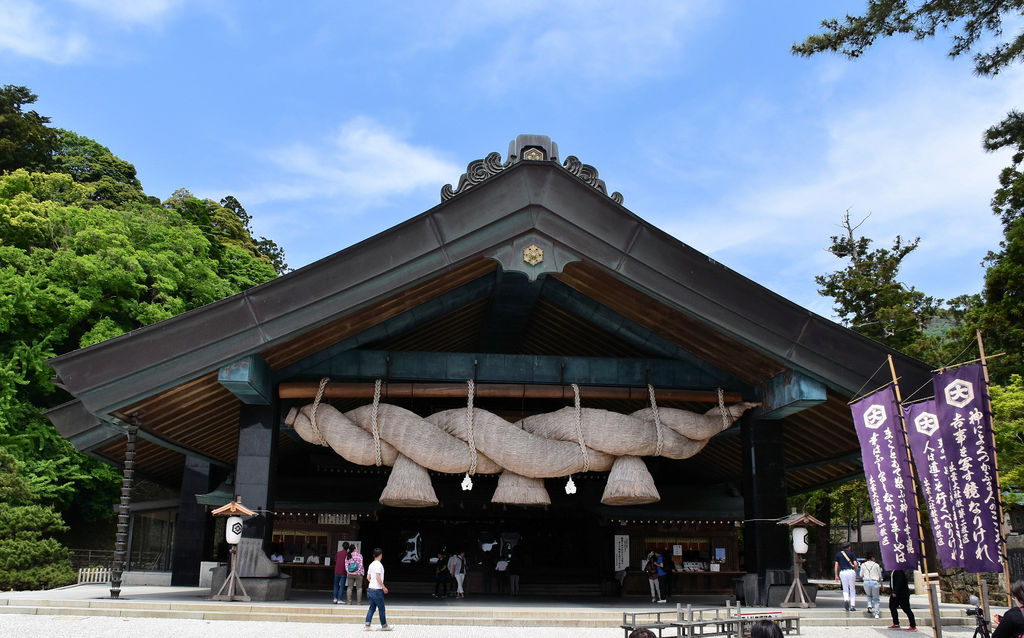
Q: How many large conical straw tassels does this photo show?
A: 3